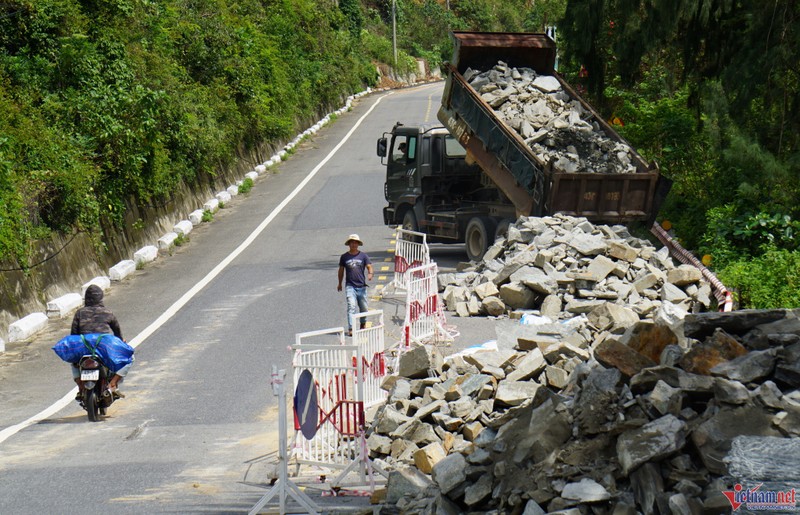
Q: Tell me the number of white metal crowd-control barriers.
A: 5